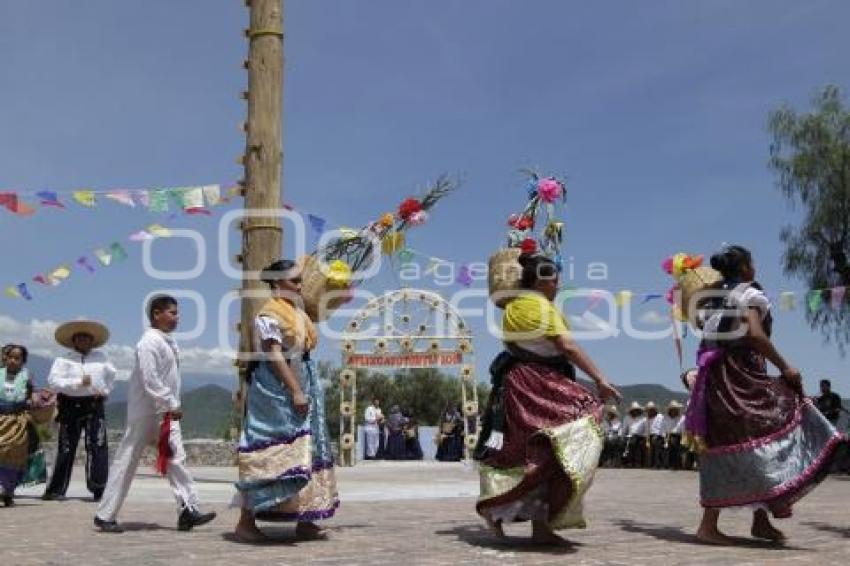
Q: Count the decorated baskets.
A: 3